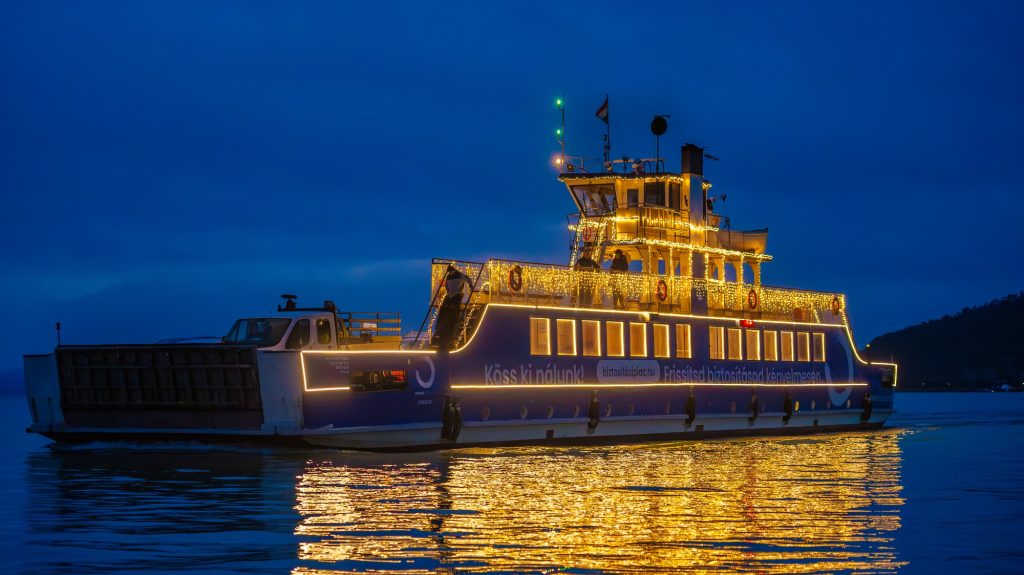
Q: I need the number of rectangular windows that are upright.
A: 14